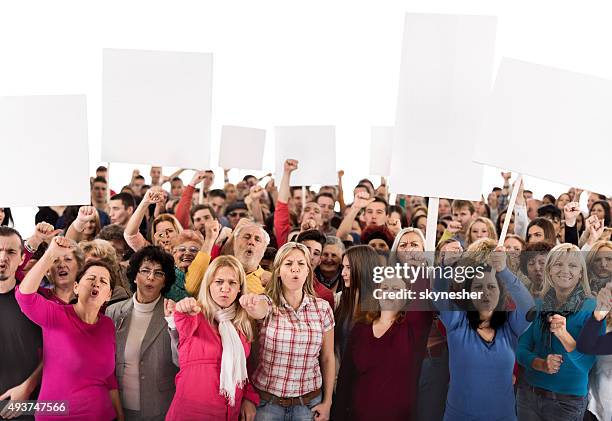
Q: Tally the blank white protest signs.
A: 7